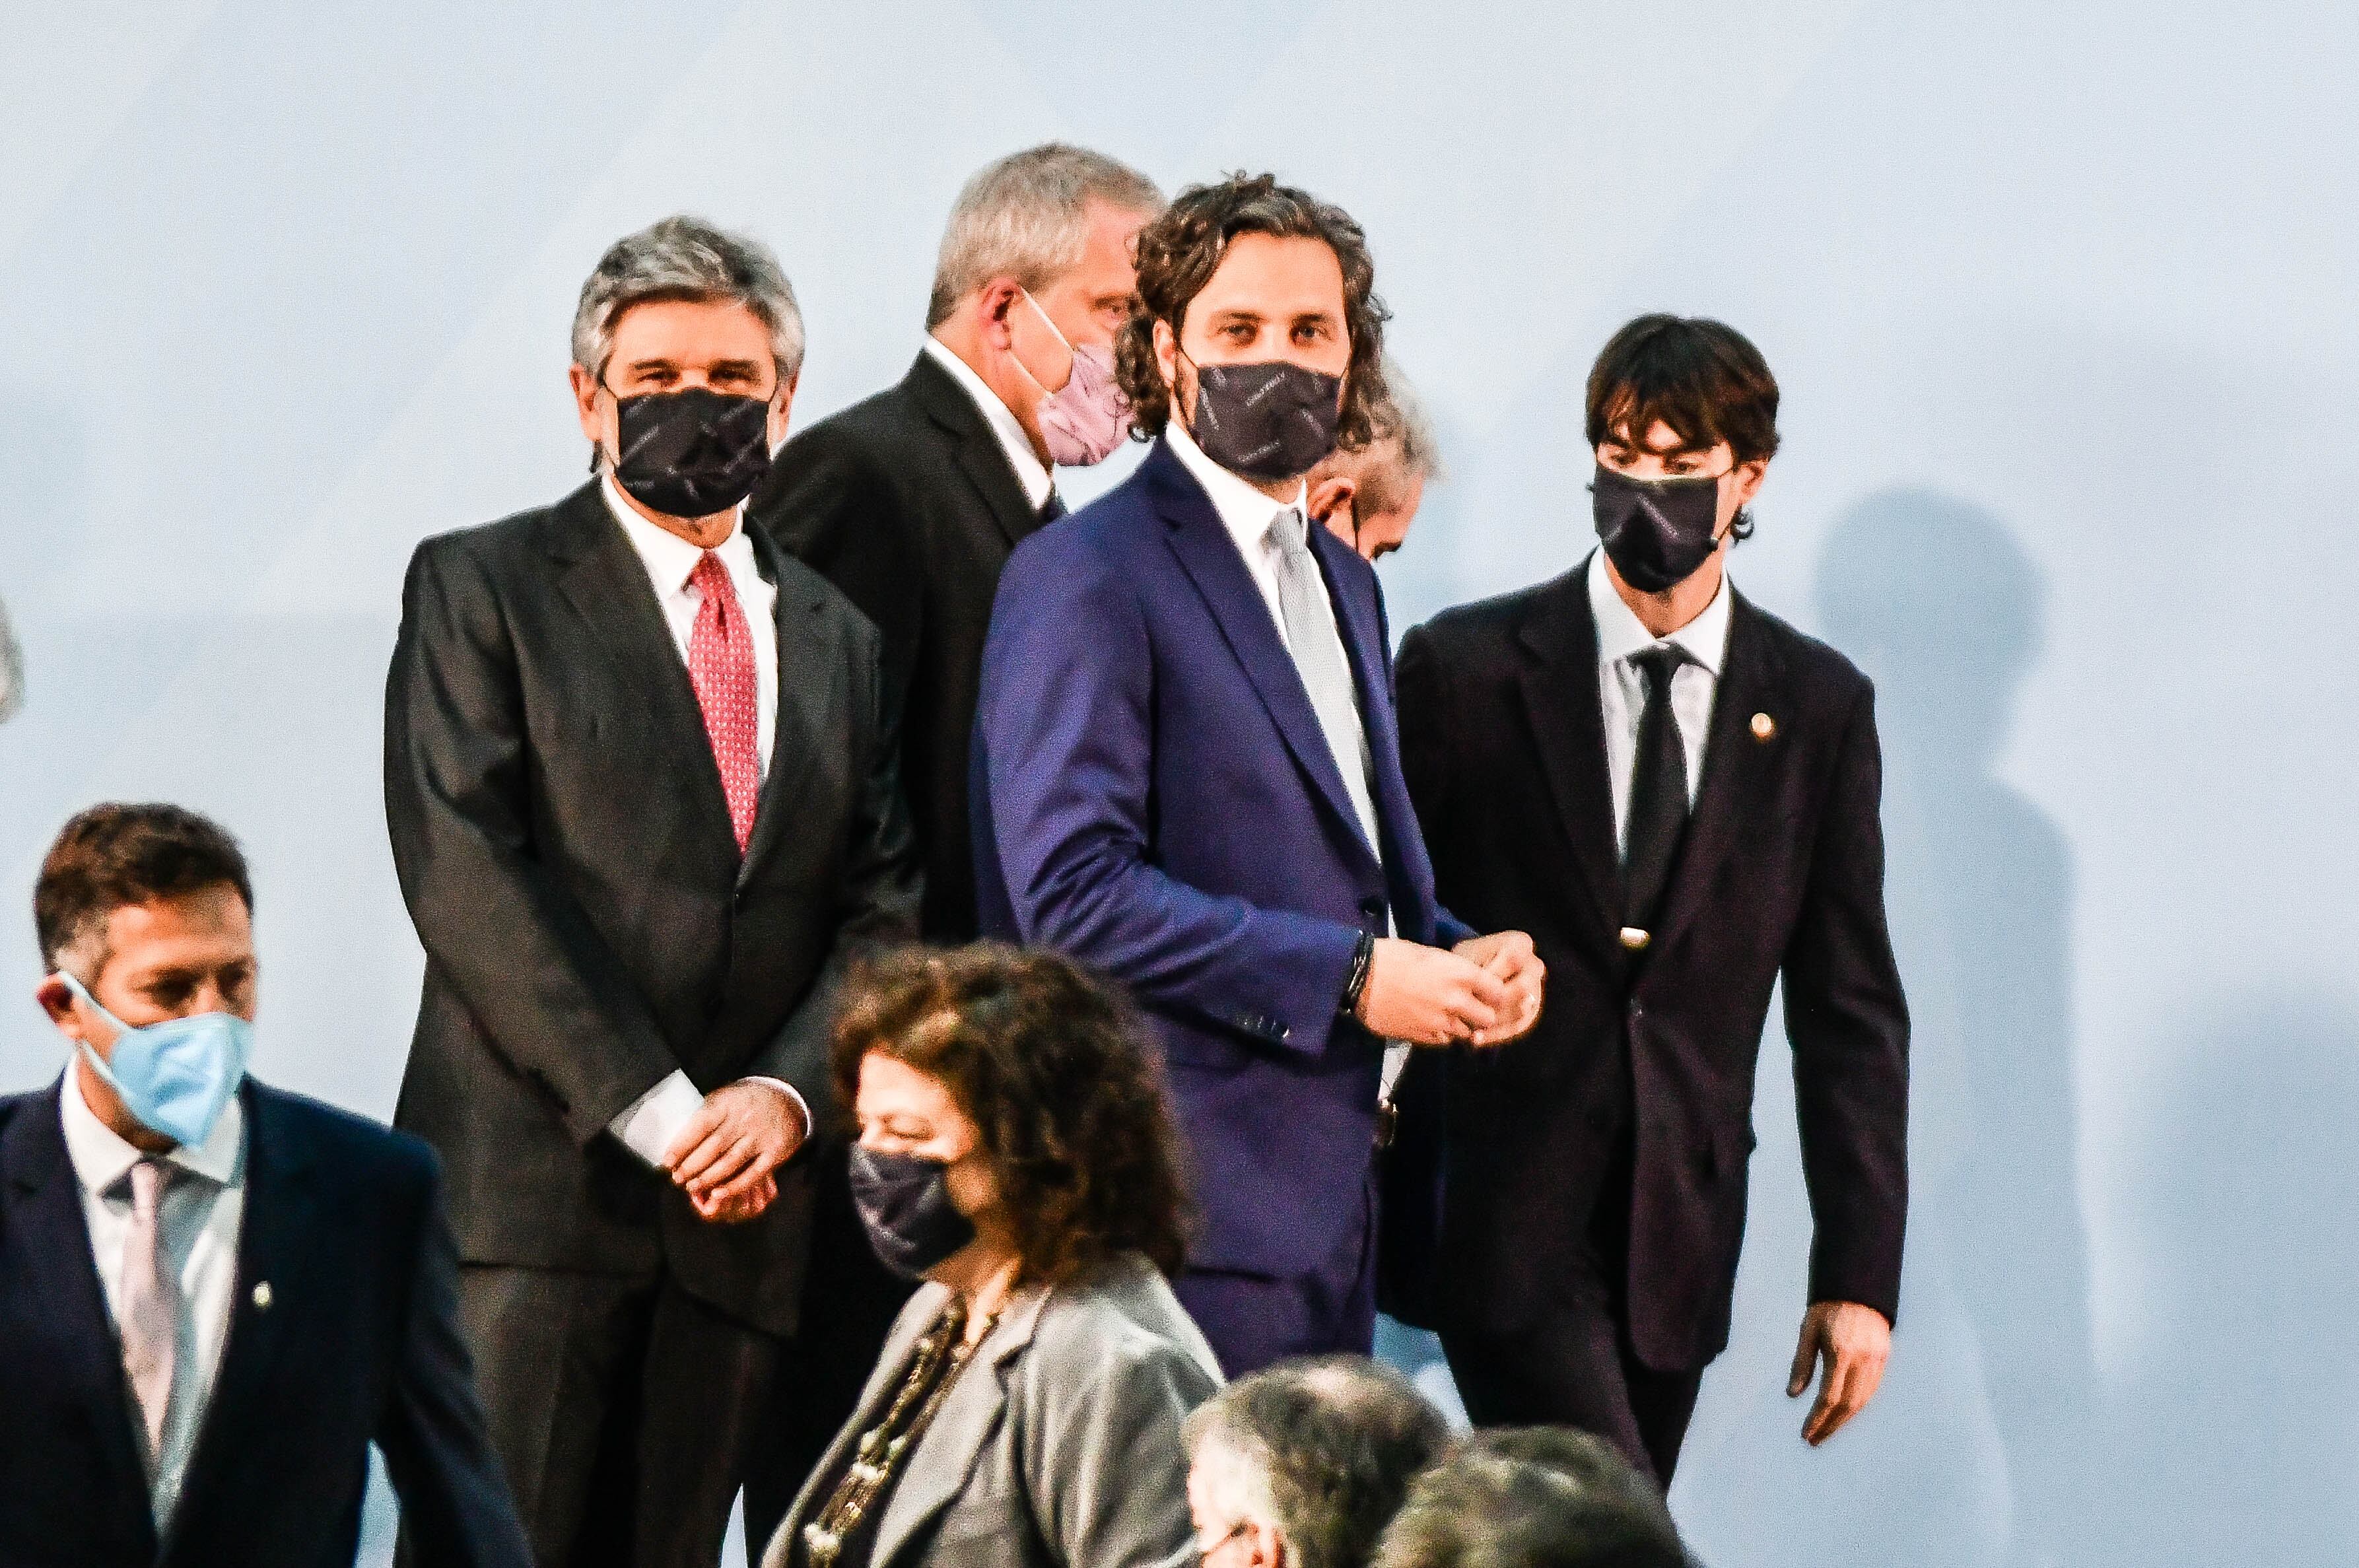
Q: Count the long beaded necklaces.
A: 1